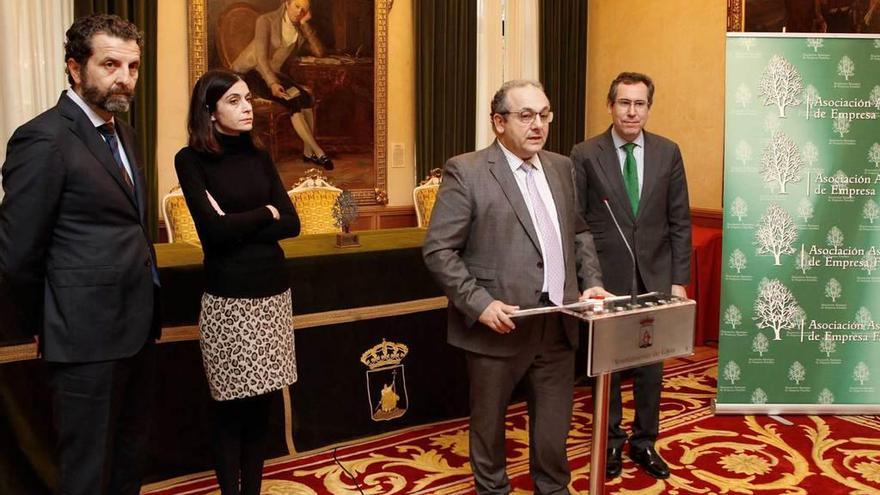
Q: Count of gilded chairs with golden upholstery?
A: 3